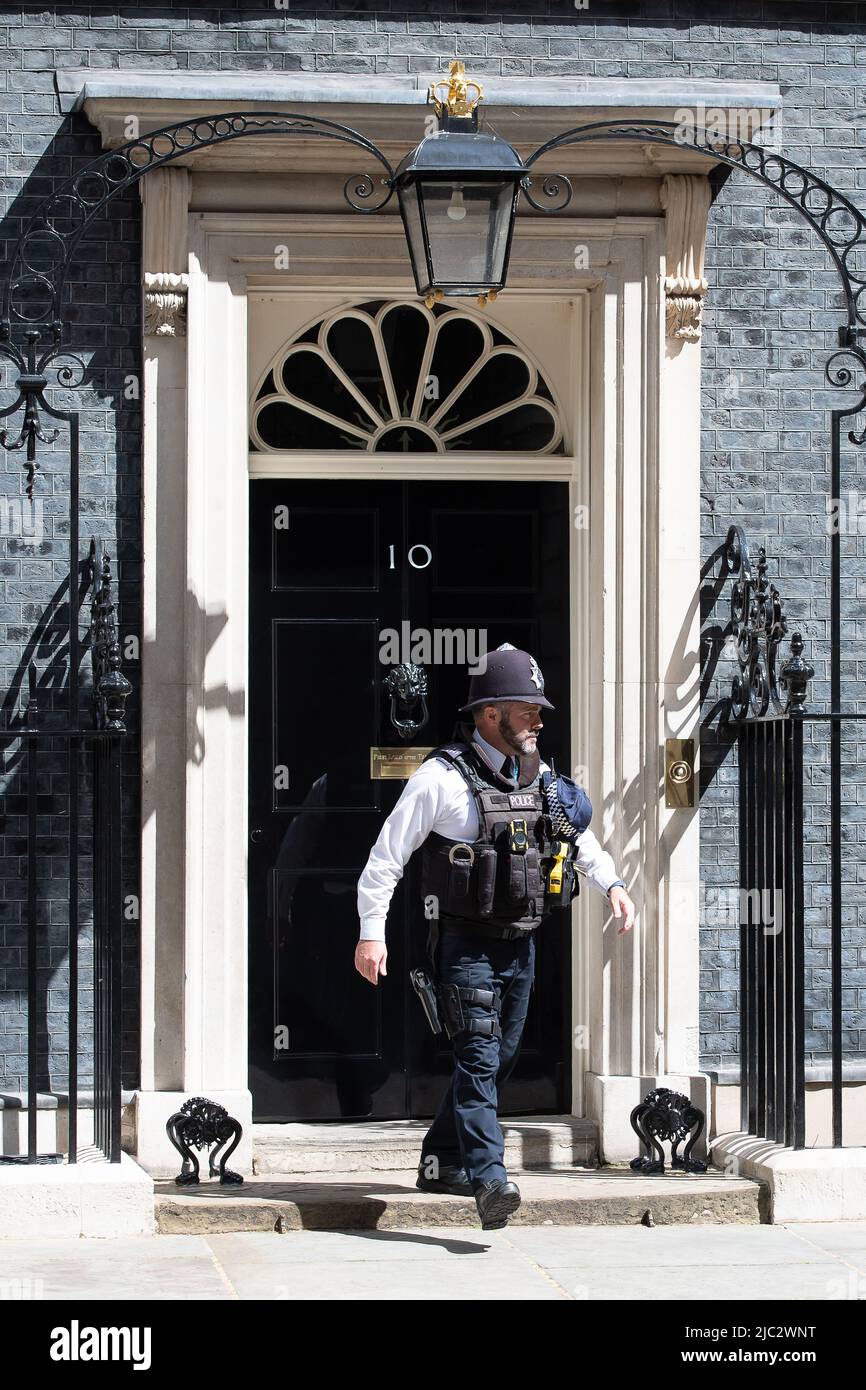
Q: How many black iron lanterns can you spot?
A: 1